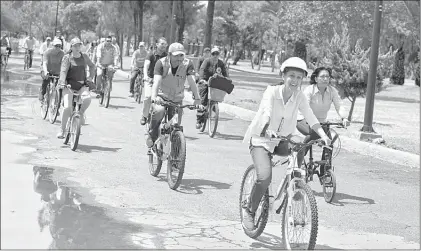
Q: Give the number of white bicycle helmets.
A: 1